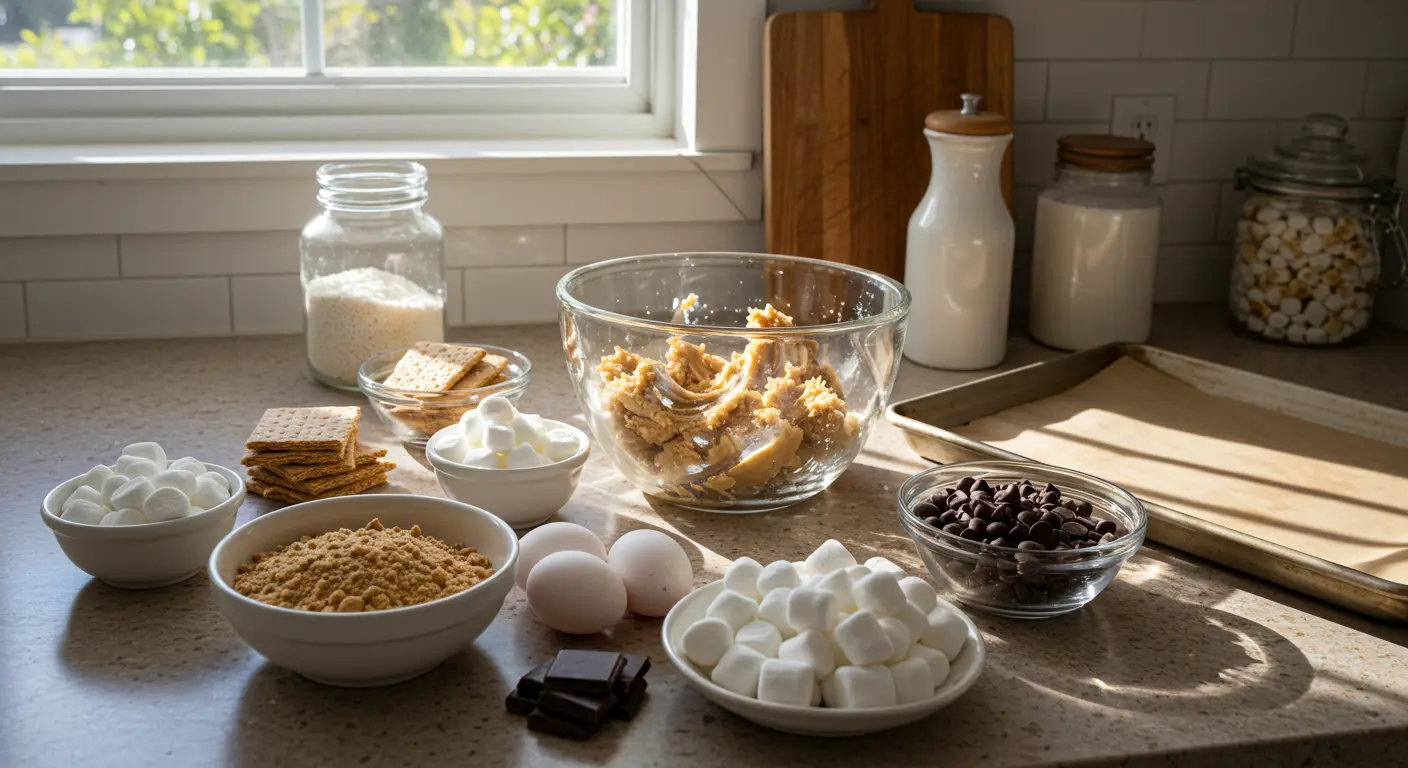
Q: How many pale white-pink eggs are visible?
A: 3